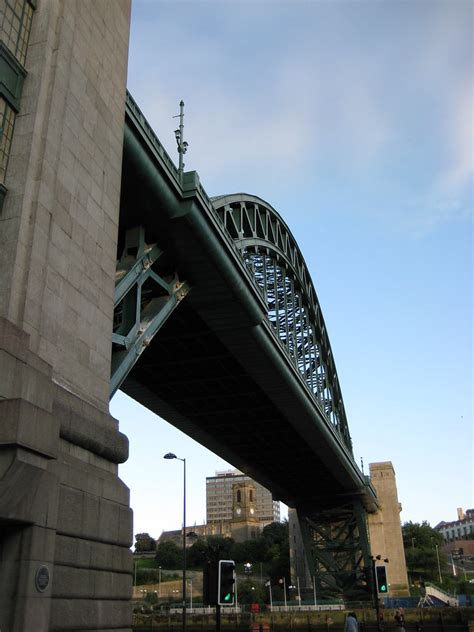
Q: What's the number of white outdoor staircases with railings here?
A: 1